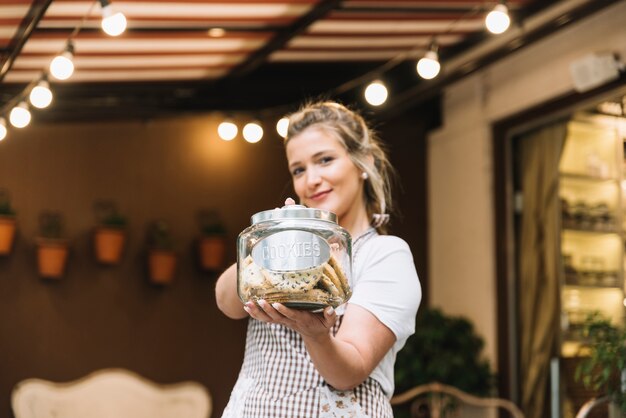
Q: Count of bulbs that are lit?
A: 11